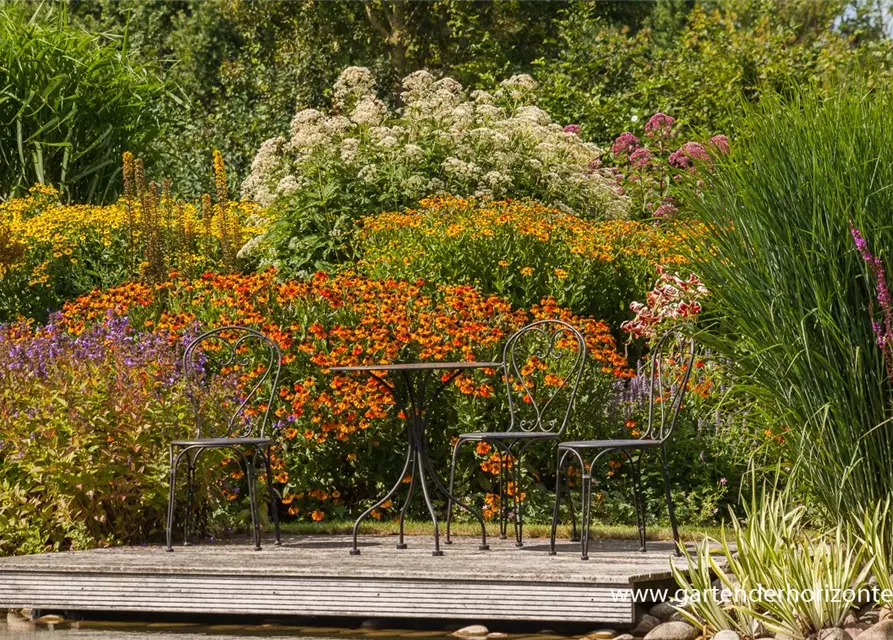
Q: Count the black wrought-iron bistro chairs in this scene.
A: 3